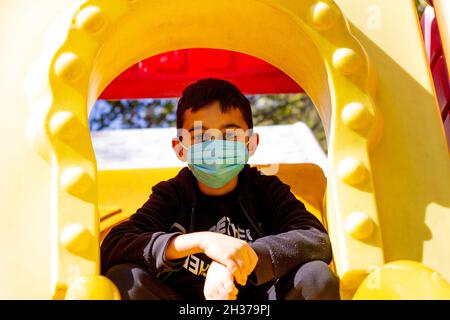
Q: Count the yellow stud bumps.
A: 10